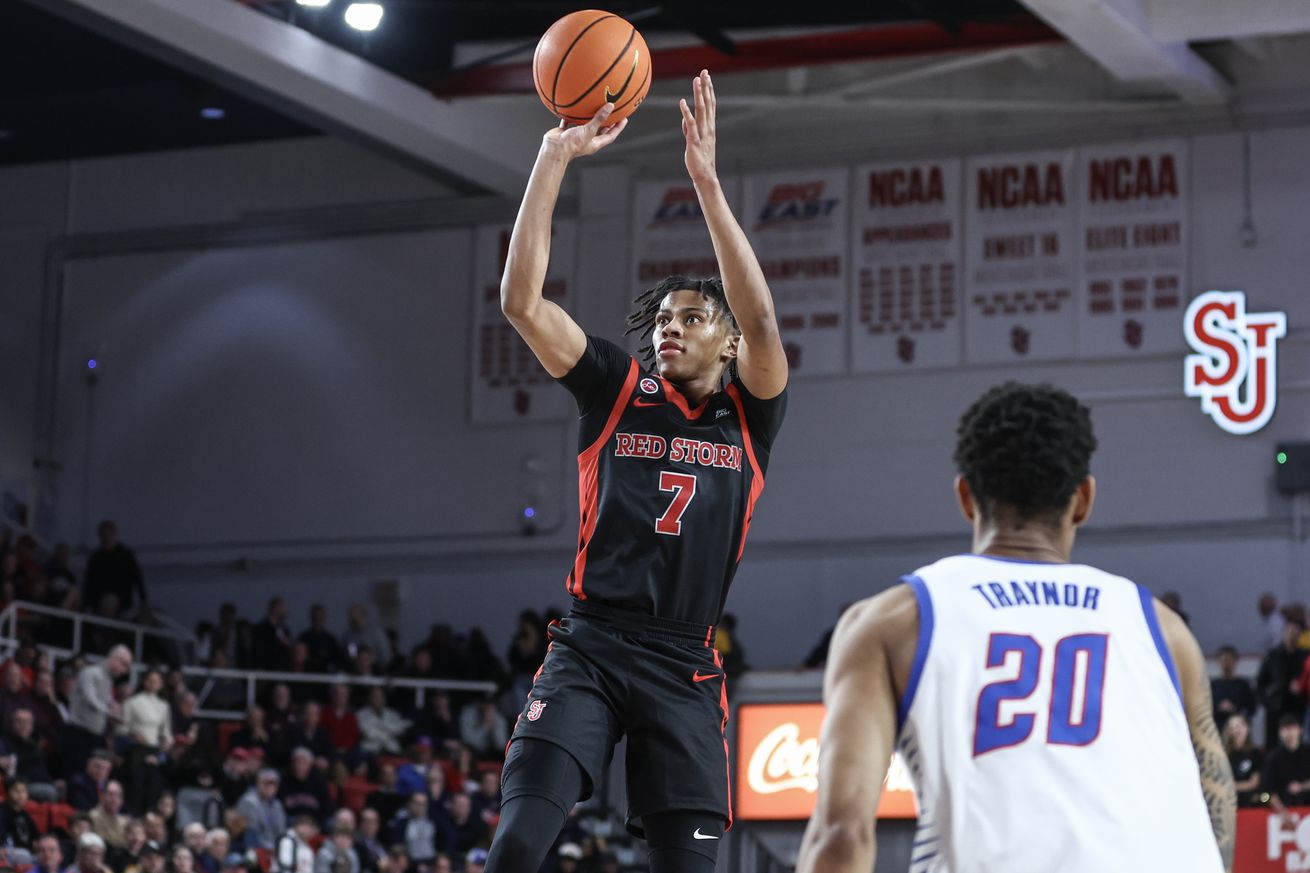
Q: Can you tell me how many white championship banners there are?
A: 6